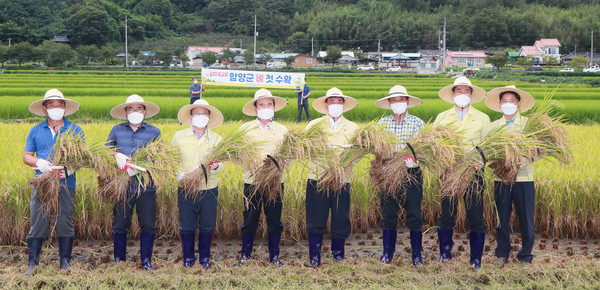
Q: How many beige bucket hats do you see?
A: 8